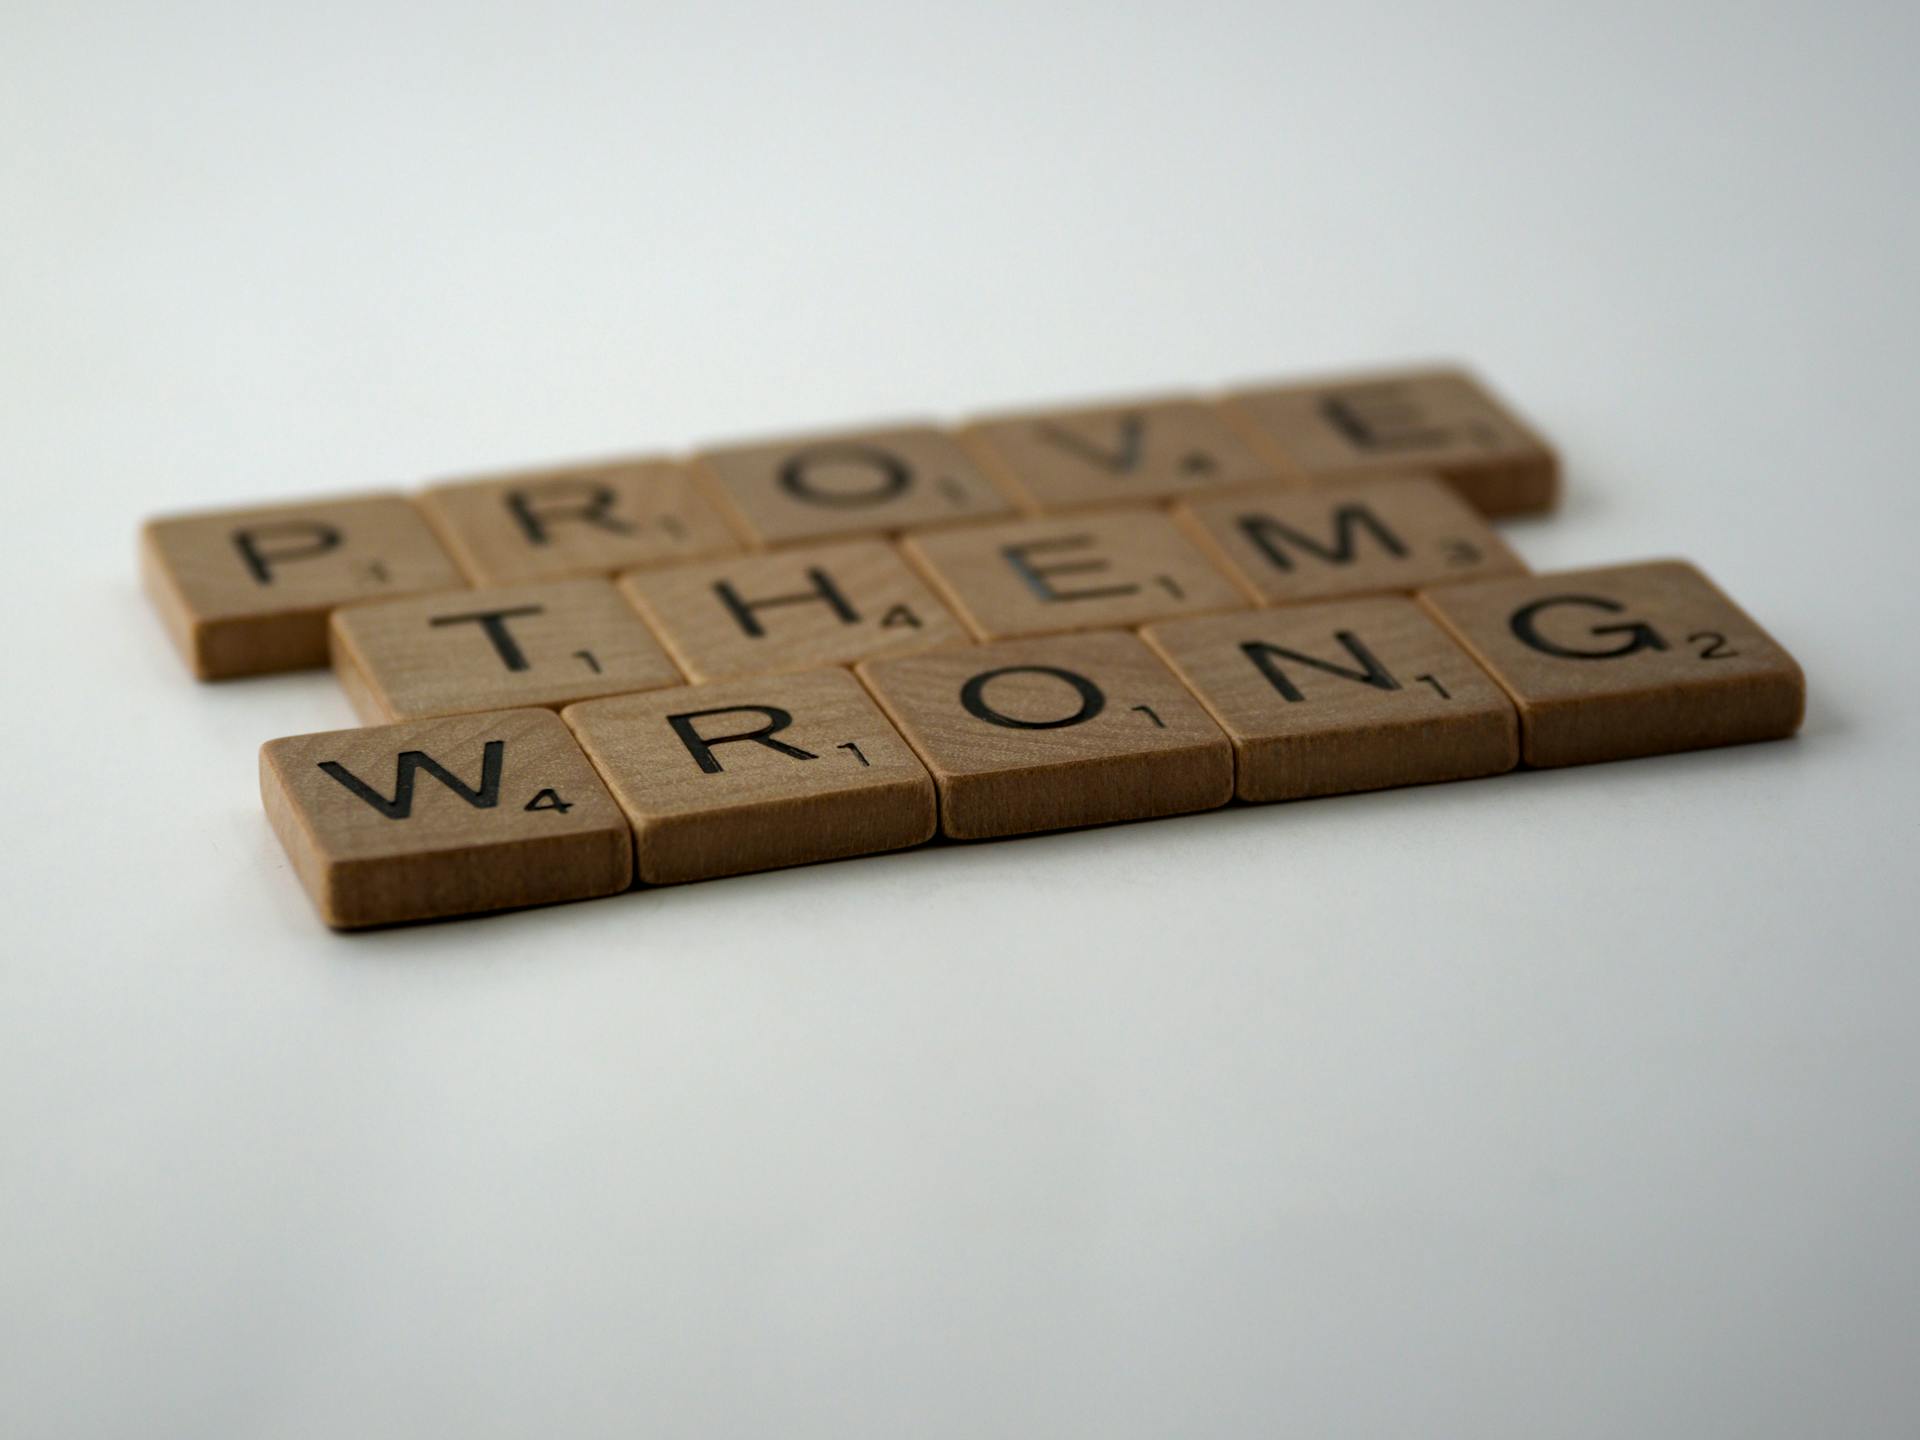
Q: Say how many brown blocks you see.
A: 14